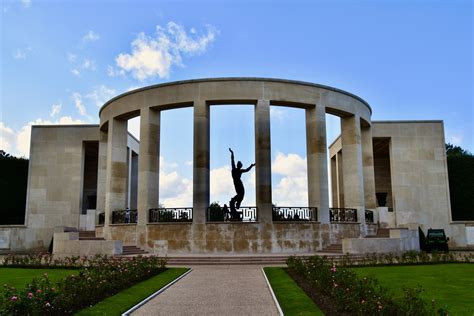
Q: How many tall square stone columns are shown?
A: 8